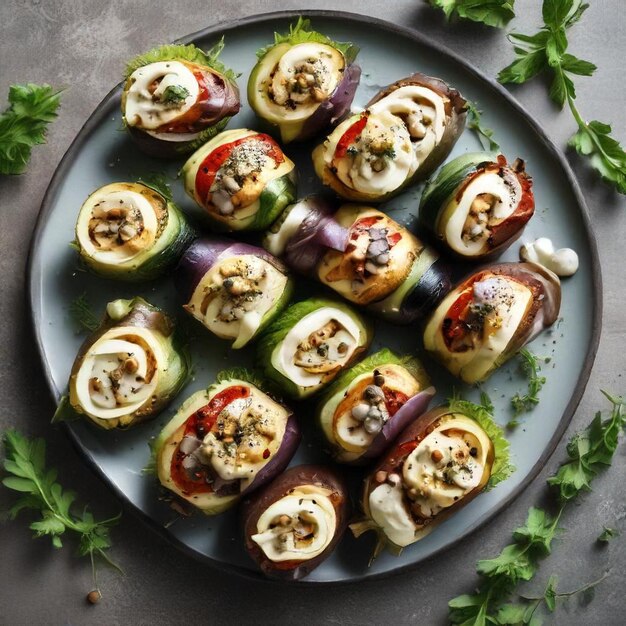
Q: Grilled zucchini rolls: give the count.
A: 15